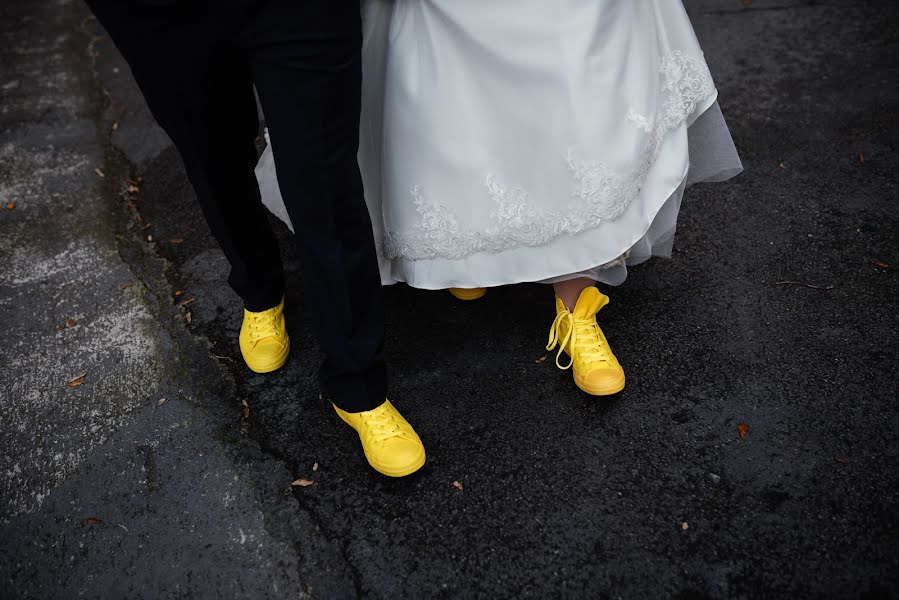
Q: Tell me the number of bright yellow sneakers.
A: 4